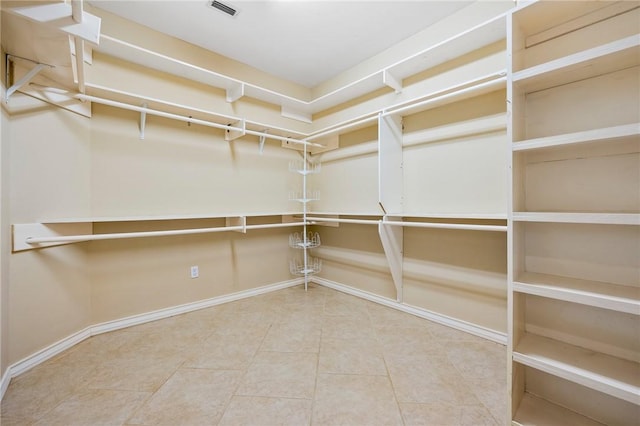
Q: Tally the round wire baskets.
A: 4